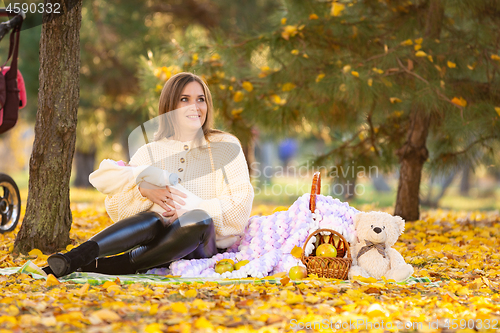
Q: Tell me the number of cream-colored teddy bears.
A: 1